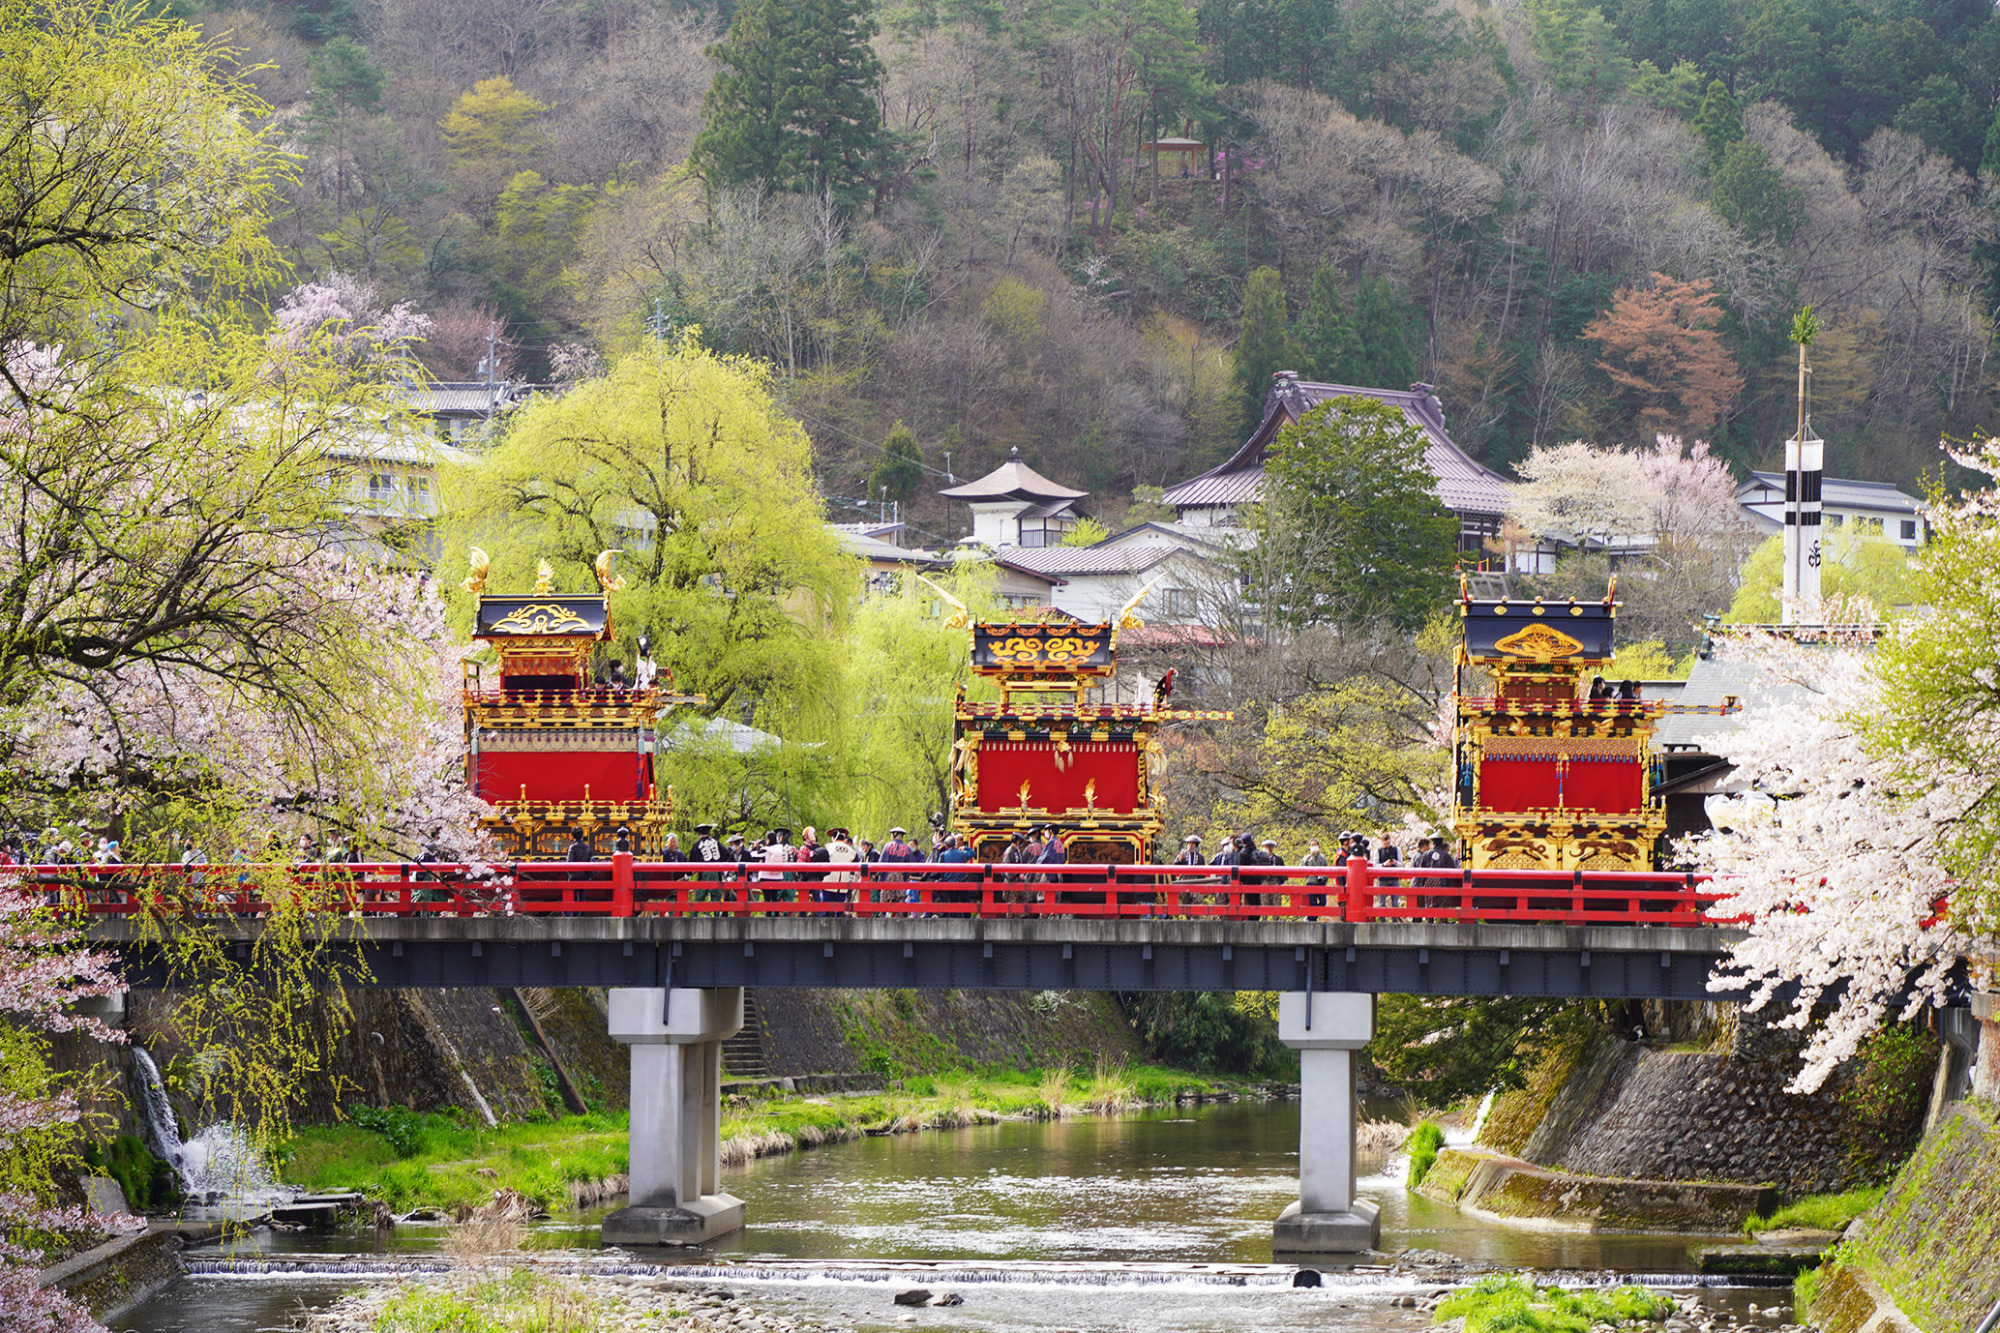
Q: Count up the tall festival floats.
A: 3